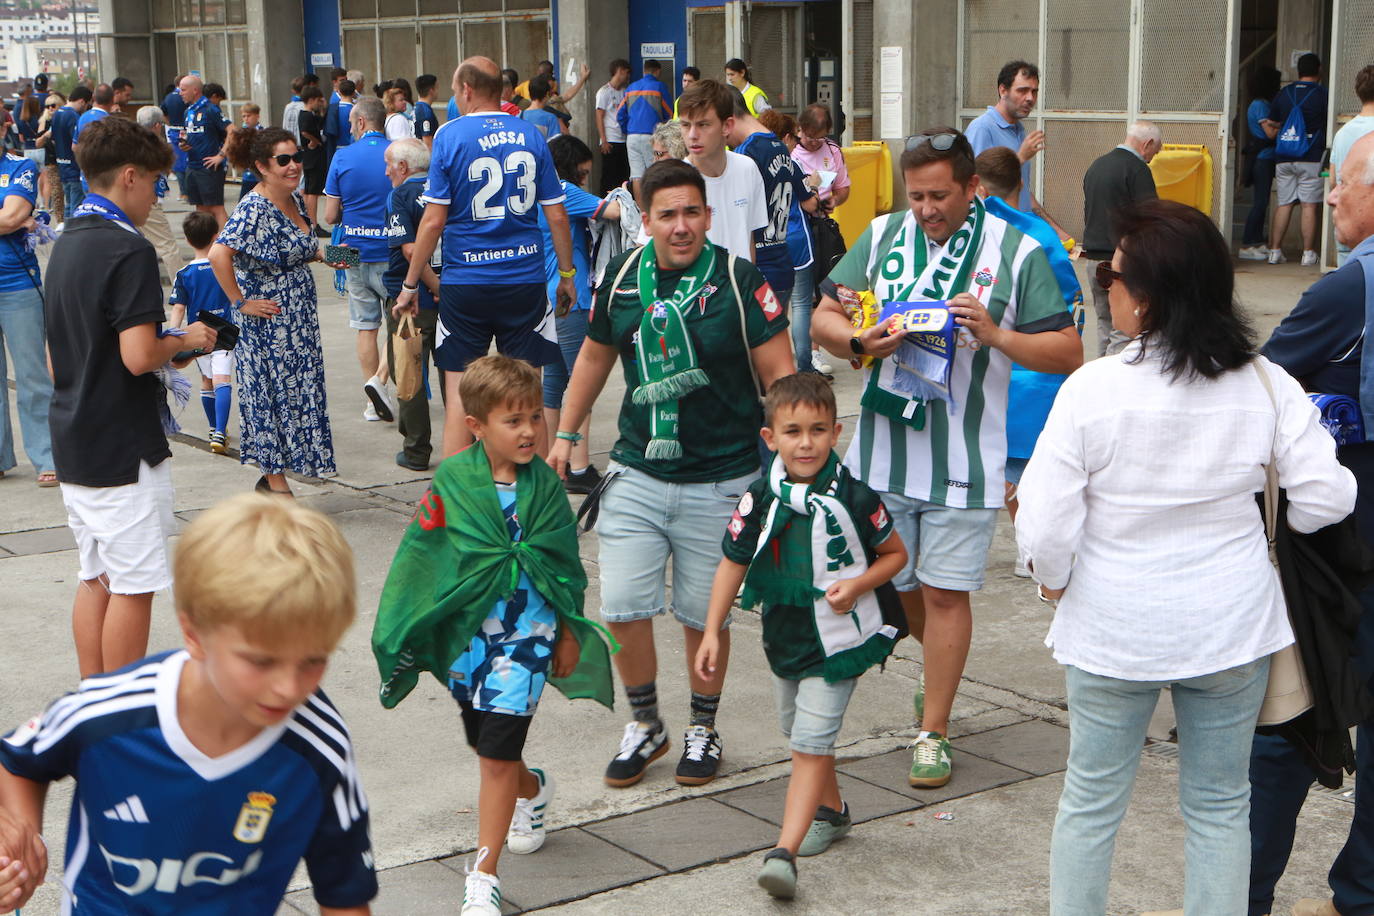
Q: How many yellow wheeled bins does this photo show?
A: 2